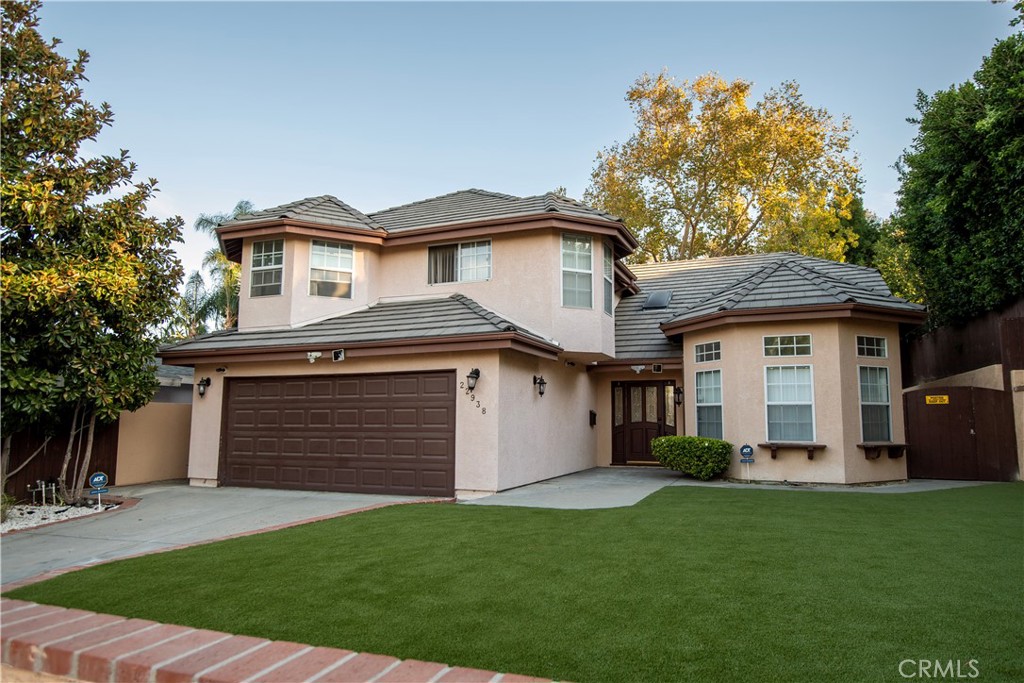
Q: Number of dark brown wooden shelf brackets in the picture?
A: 4